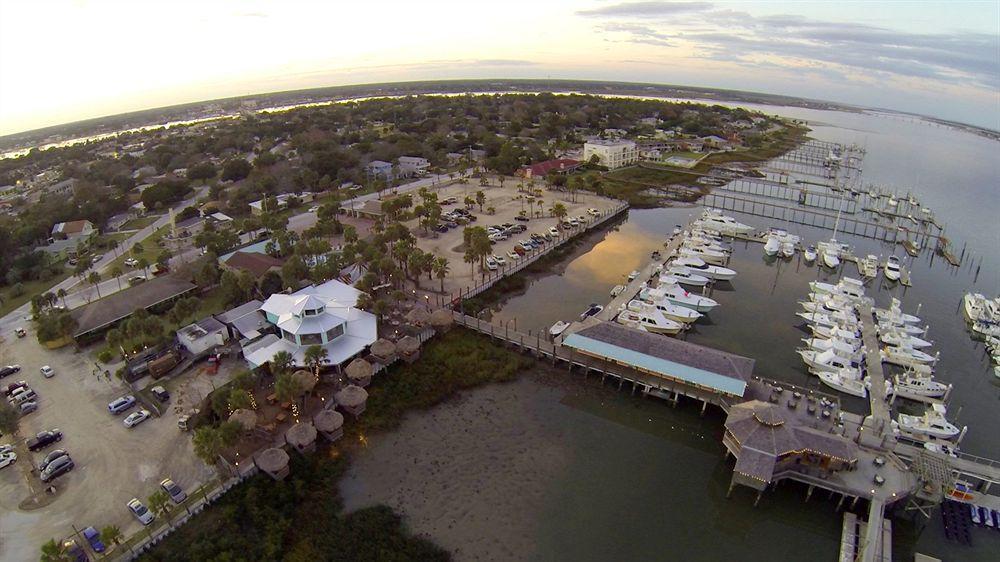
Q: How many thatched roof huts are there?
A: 11